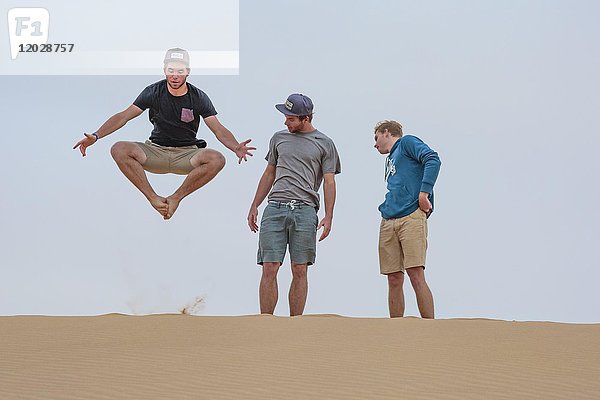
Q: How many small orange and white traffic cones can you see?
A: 0